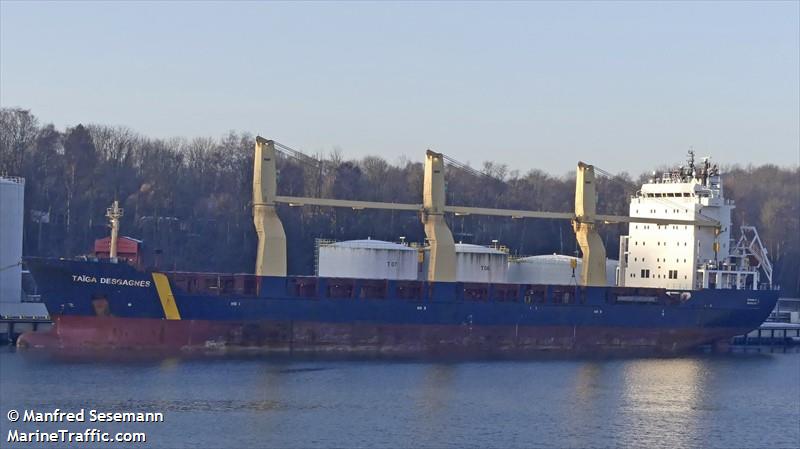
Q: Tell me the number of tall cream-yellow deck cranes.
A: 3